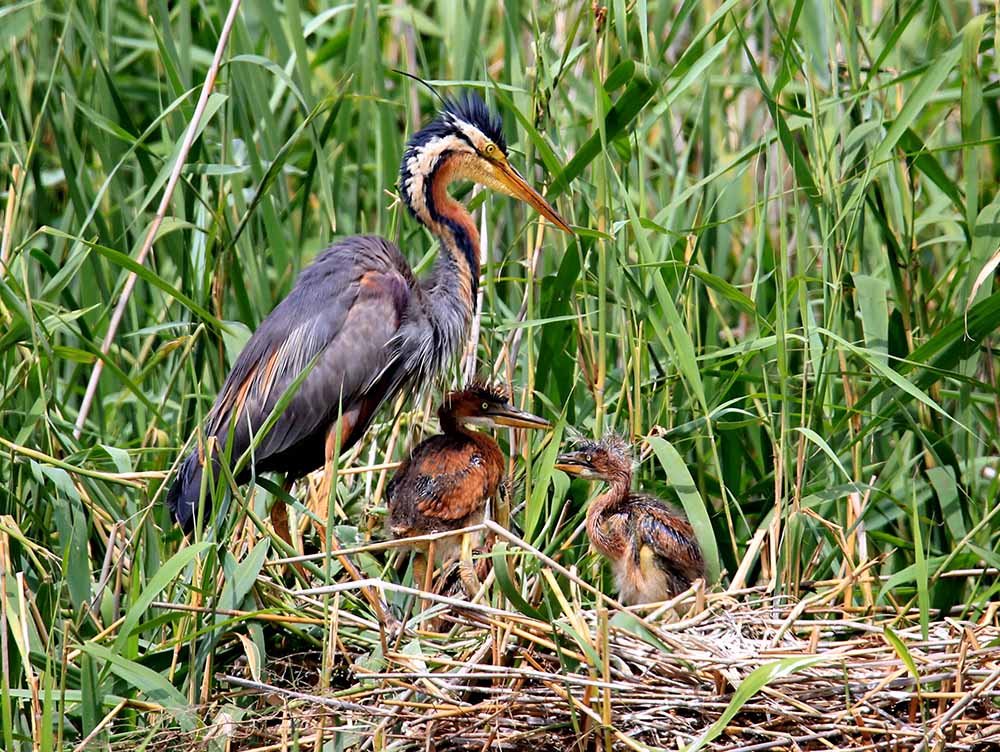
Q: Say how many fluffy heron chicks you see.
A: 2